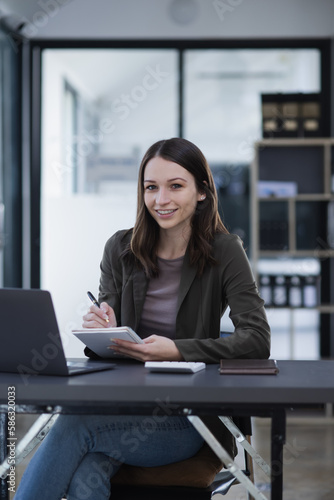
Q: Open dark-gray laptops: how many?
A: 1